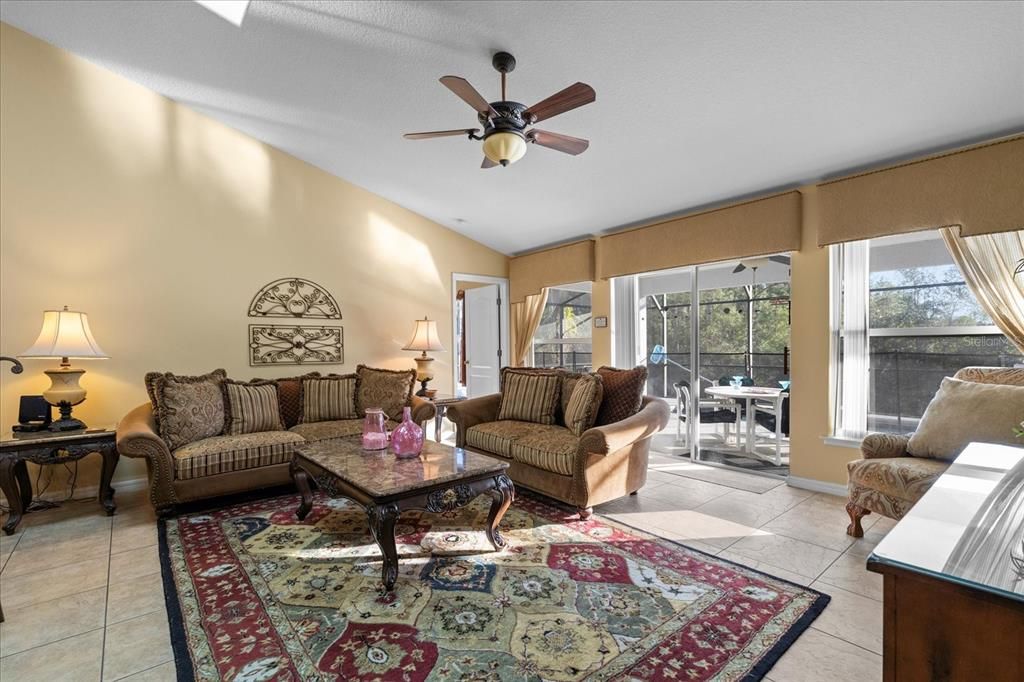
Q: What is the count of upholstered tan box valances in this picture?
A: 3